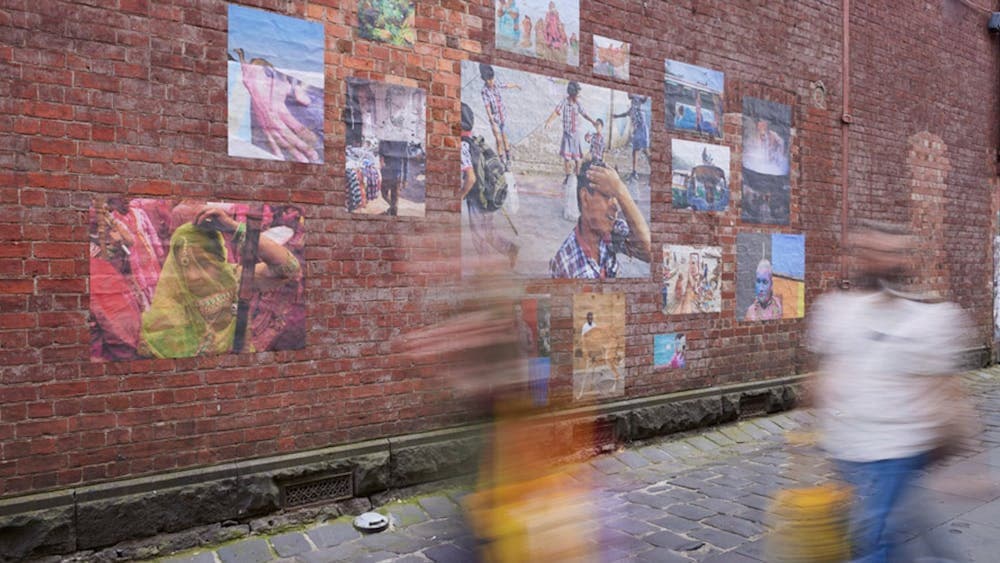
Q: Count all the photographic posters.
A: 15